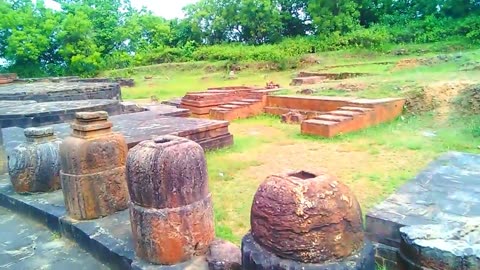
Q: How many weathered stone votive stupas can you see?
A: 4